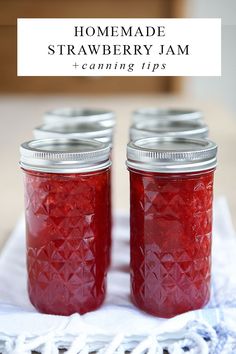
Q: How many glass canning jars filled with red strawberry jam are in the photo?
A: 6